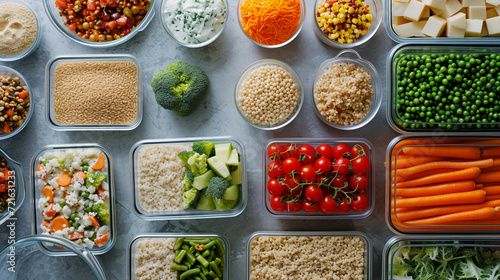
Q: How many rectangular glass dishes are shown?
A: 10